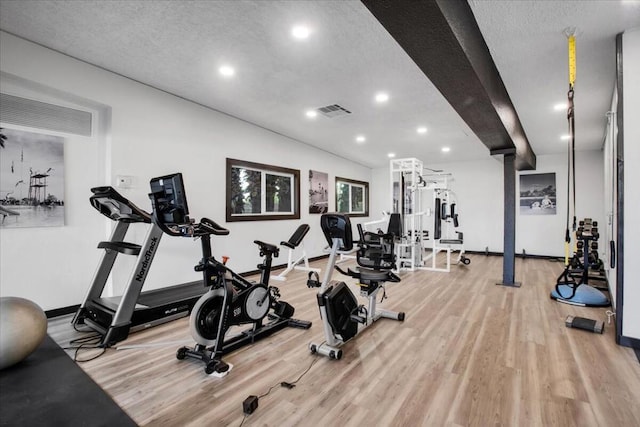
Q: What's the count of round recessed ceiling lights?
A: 10